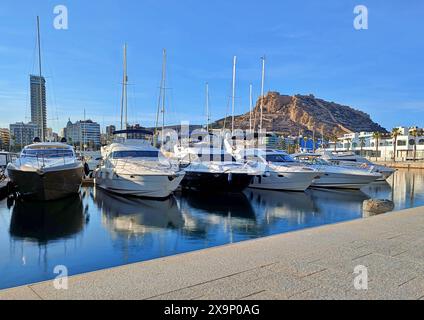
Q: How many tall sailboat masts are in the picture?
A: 7